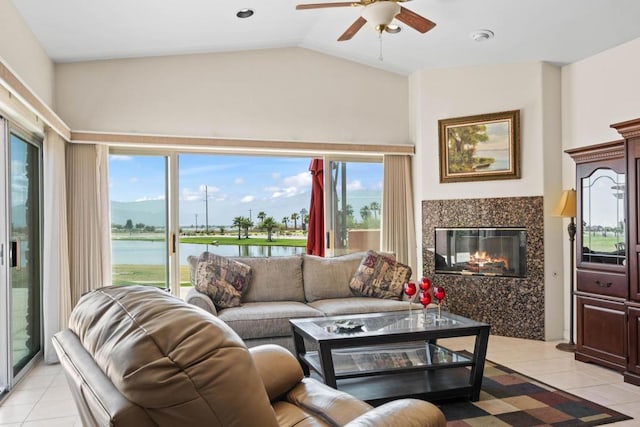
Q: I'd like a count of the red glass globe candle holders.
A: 4